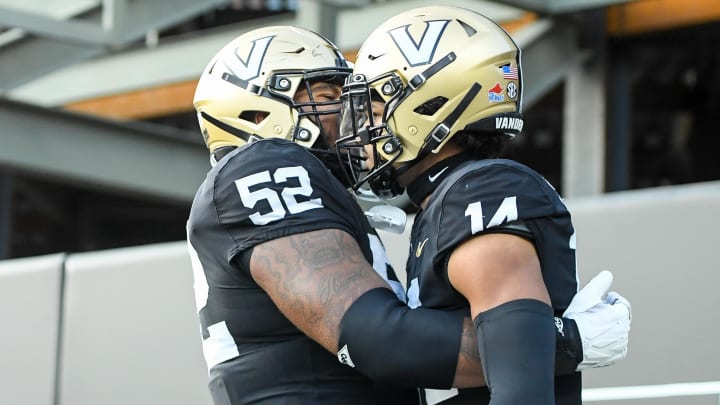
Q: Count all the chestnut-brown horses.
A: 0